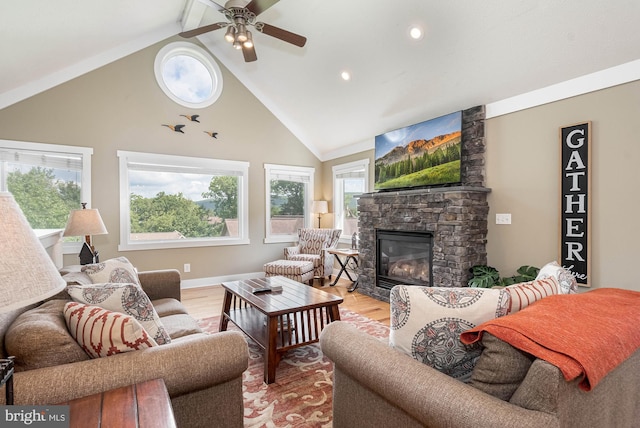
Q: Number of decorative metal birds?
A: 3